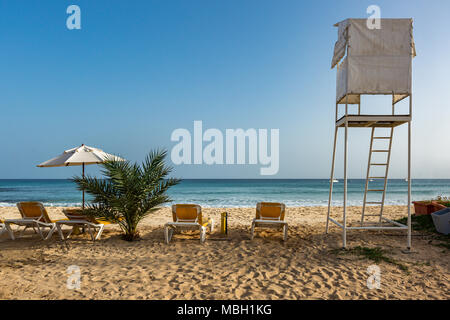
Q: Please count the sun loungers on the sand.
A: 4